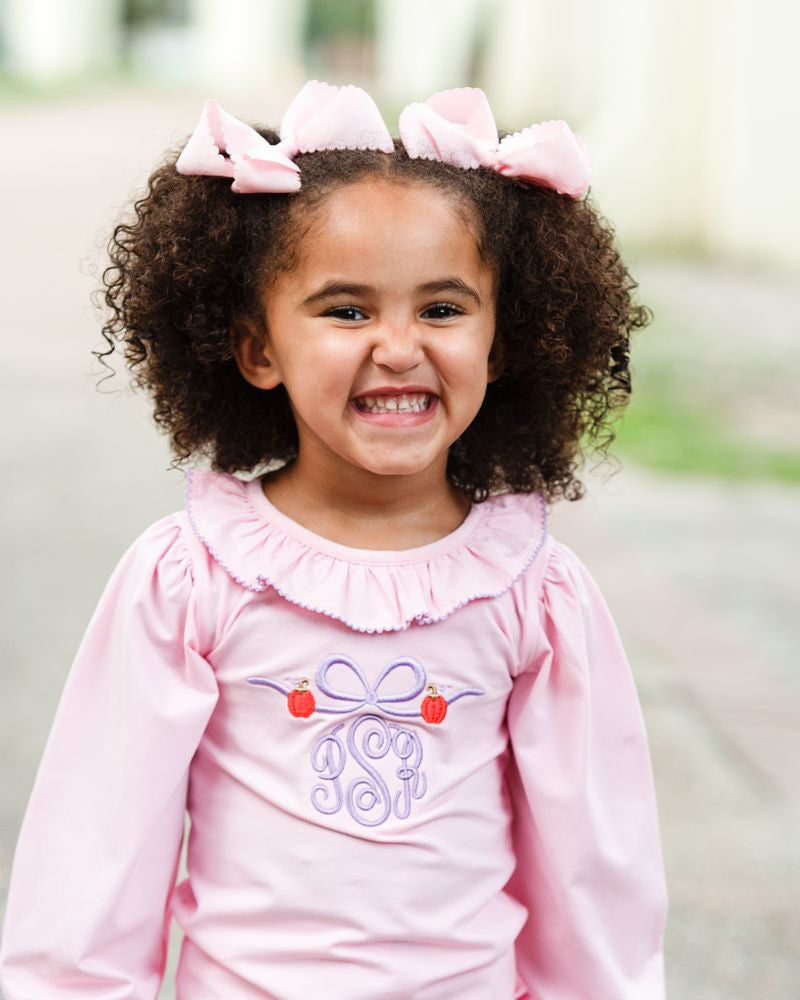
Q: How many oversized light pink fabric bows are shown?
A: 2